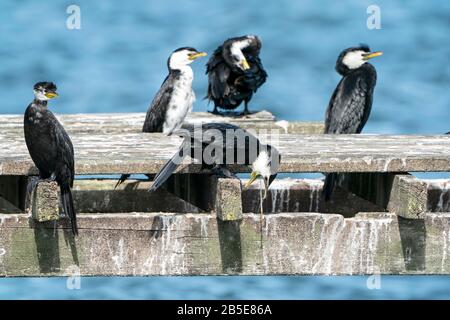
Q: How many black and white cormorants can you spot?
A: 5